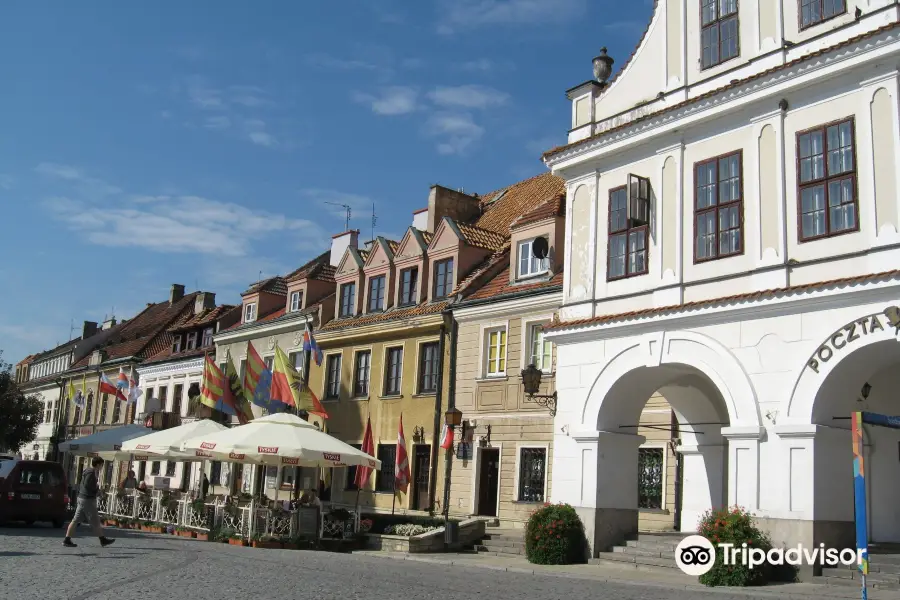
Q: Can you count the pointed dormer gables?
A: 4